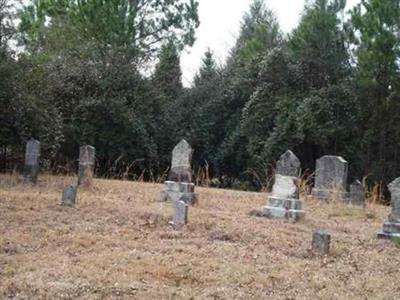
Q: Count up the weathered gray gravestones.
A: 10